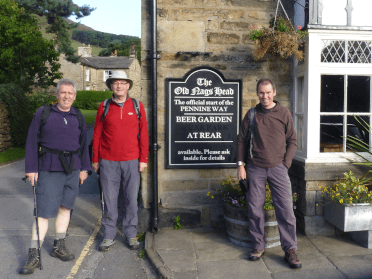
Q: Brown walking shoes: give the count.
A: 2